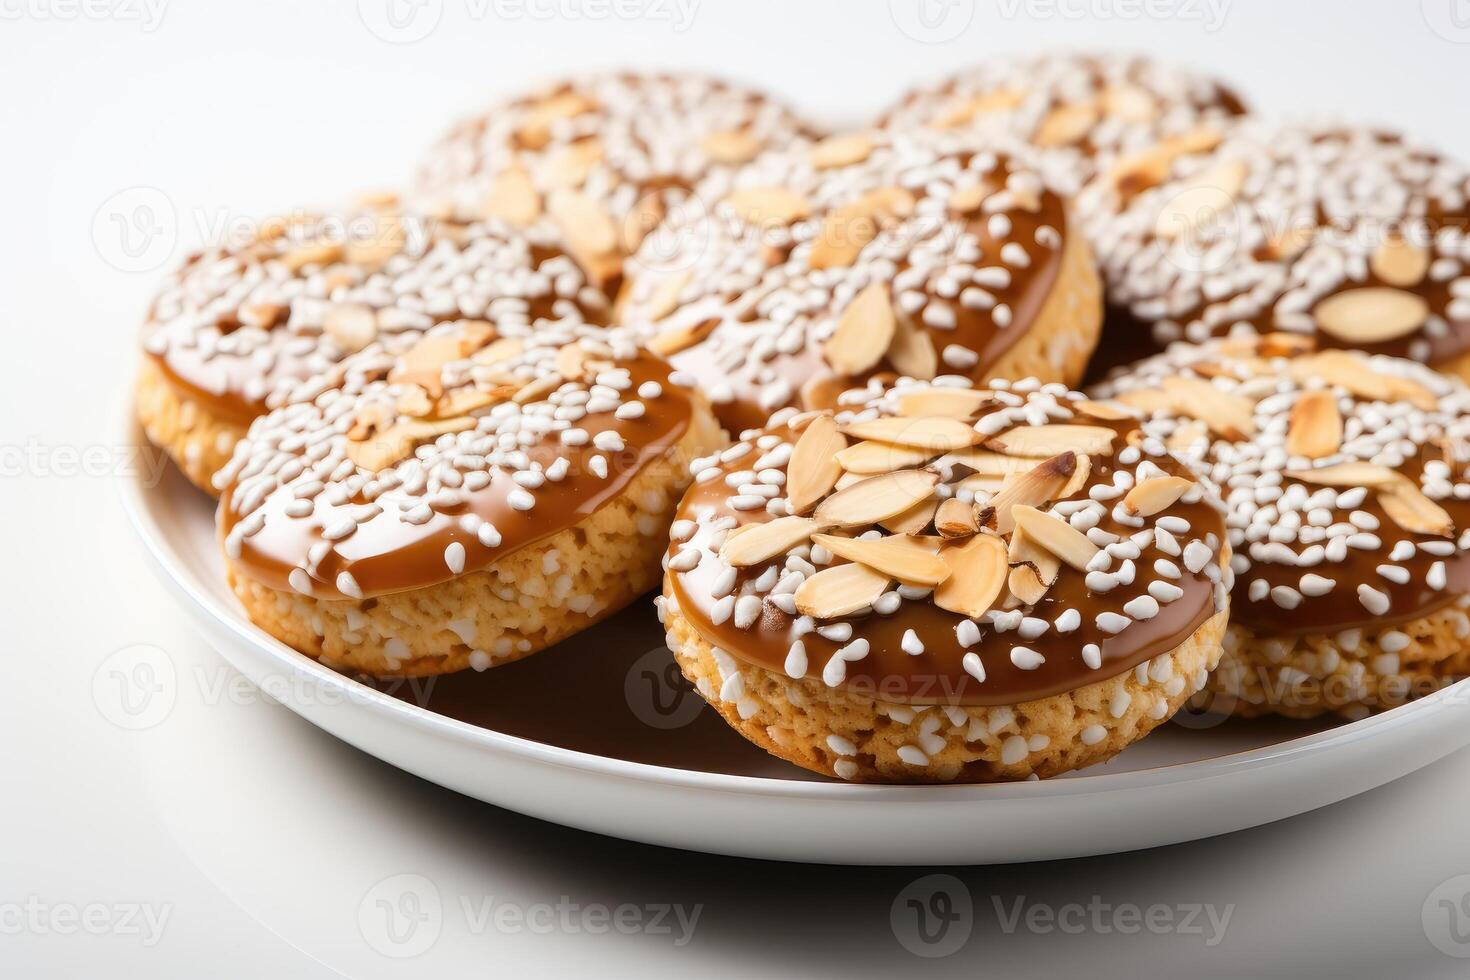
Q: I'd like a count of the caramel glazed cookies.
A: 8